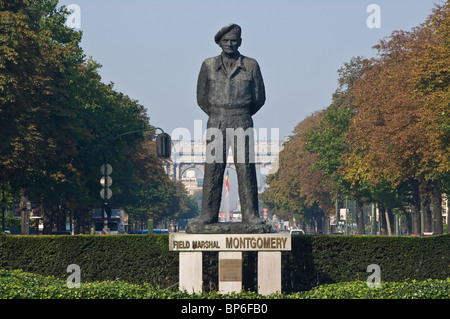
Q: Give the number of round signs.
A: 3